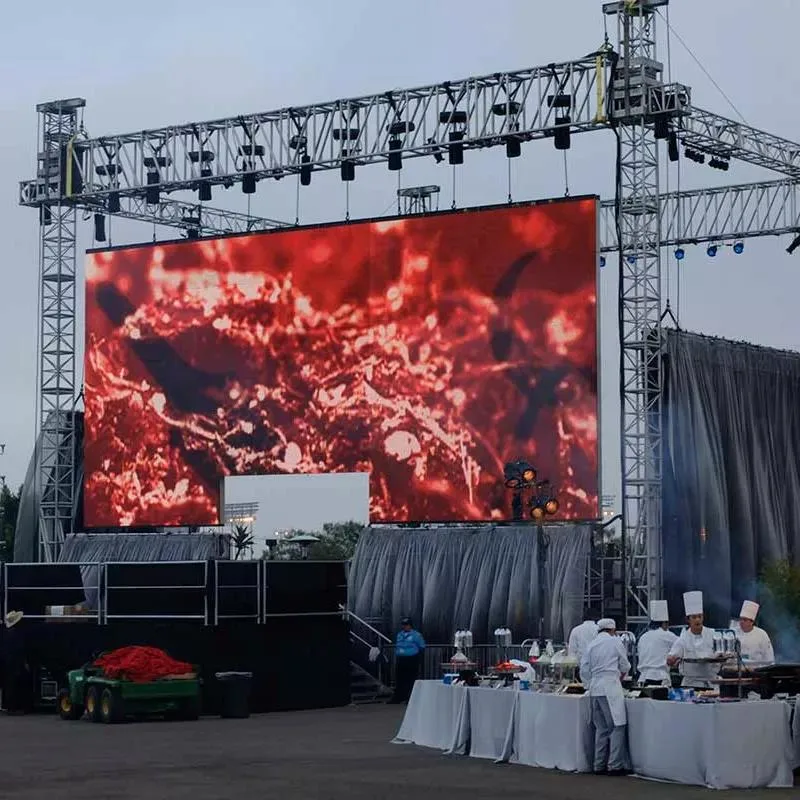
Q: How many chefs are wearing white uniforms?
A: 5